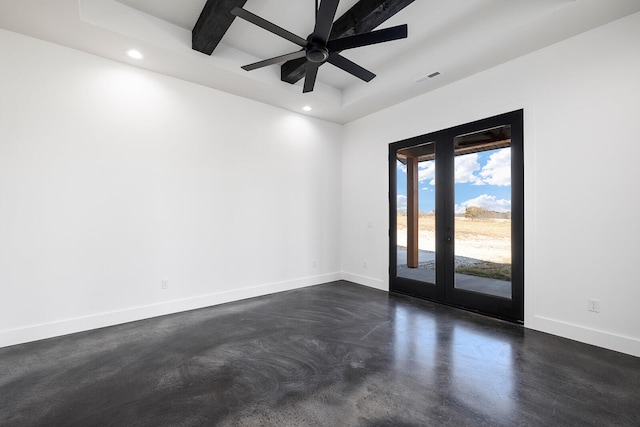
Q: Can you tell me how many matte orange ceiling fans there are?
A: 0